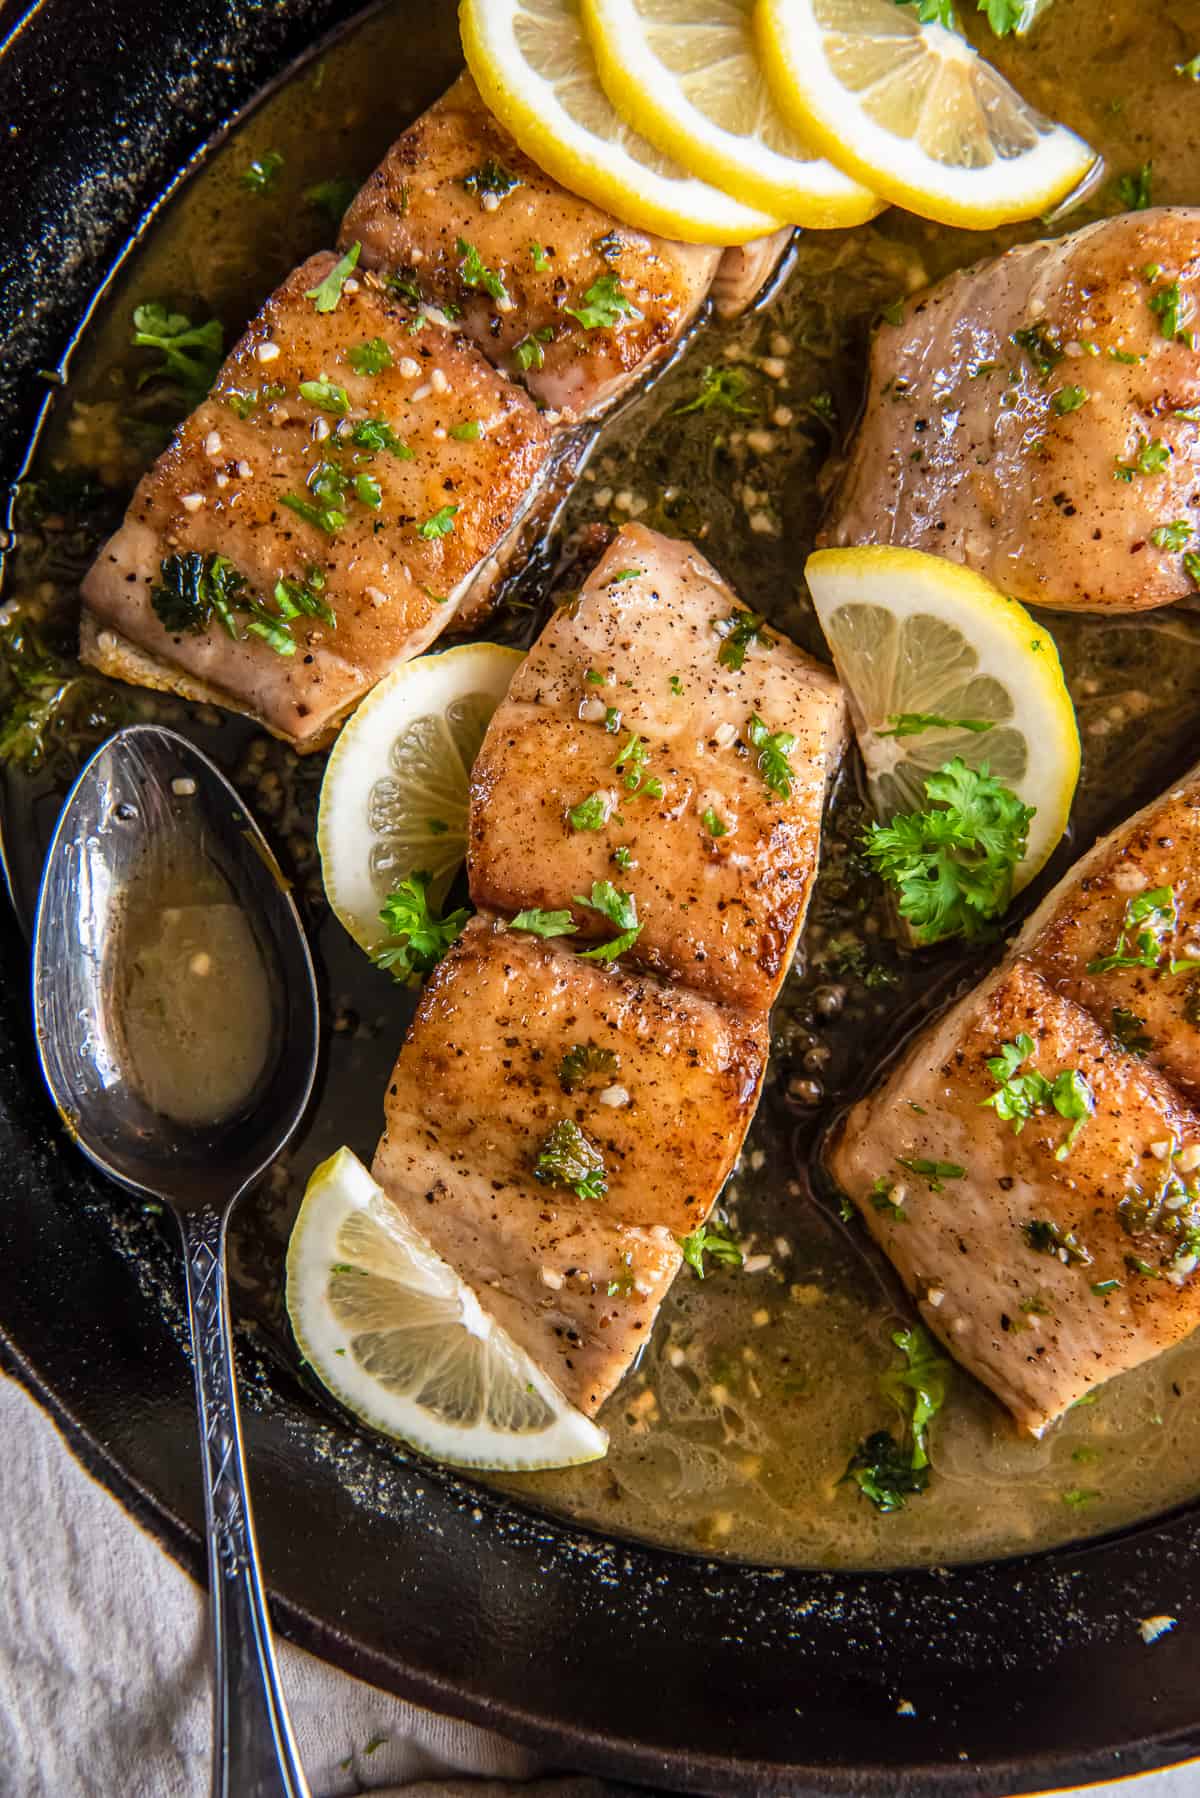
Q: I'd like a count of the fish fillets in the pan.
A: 4